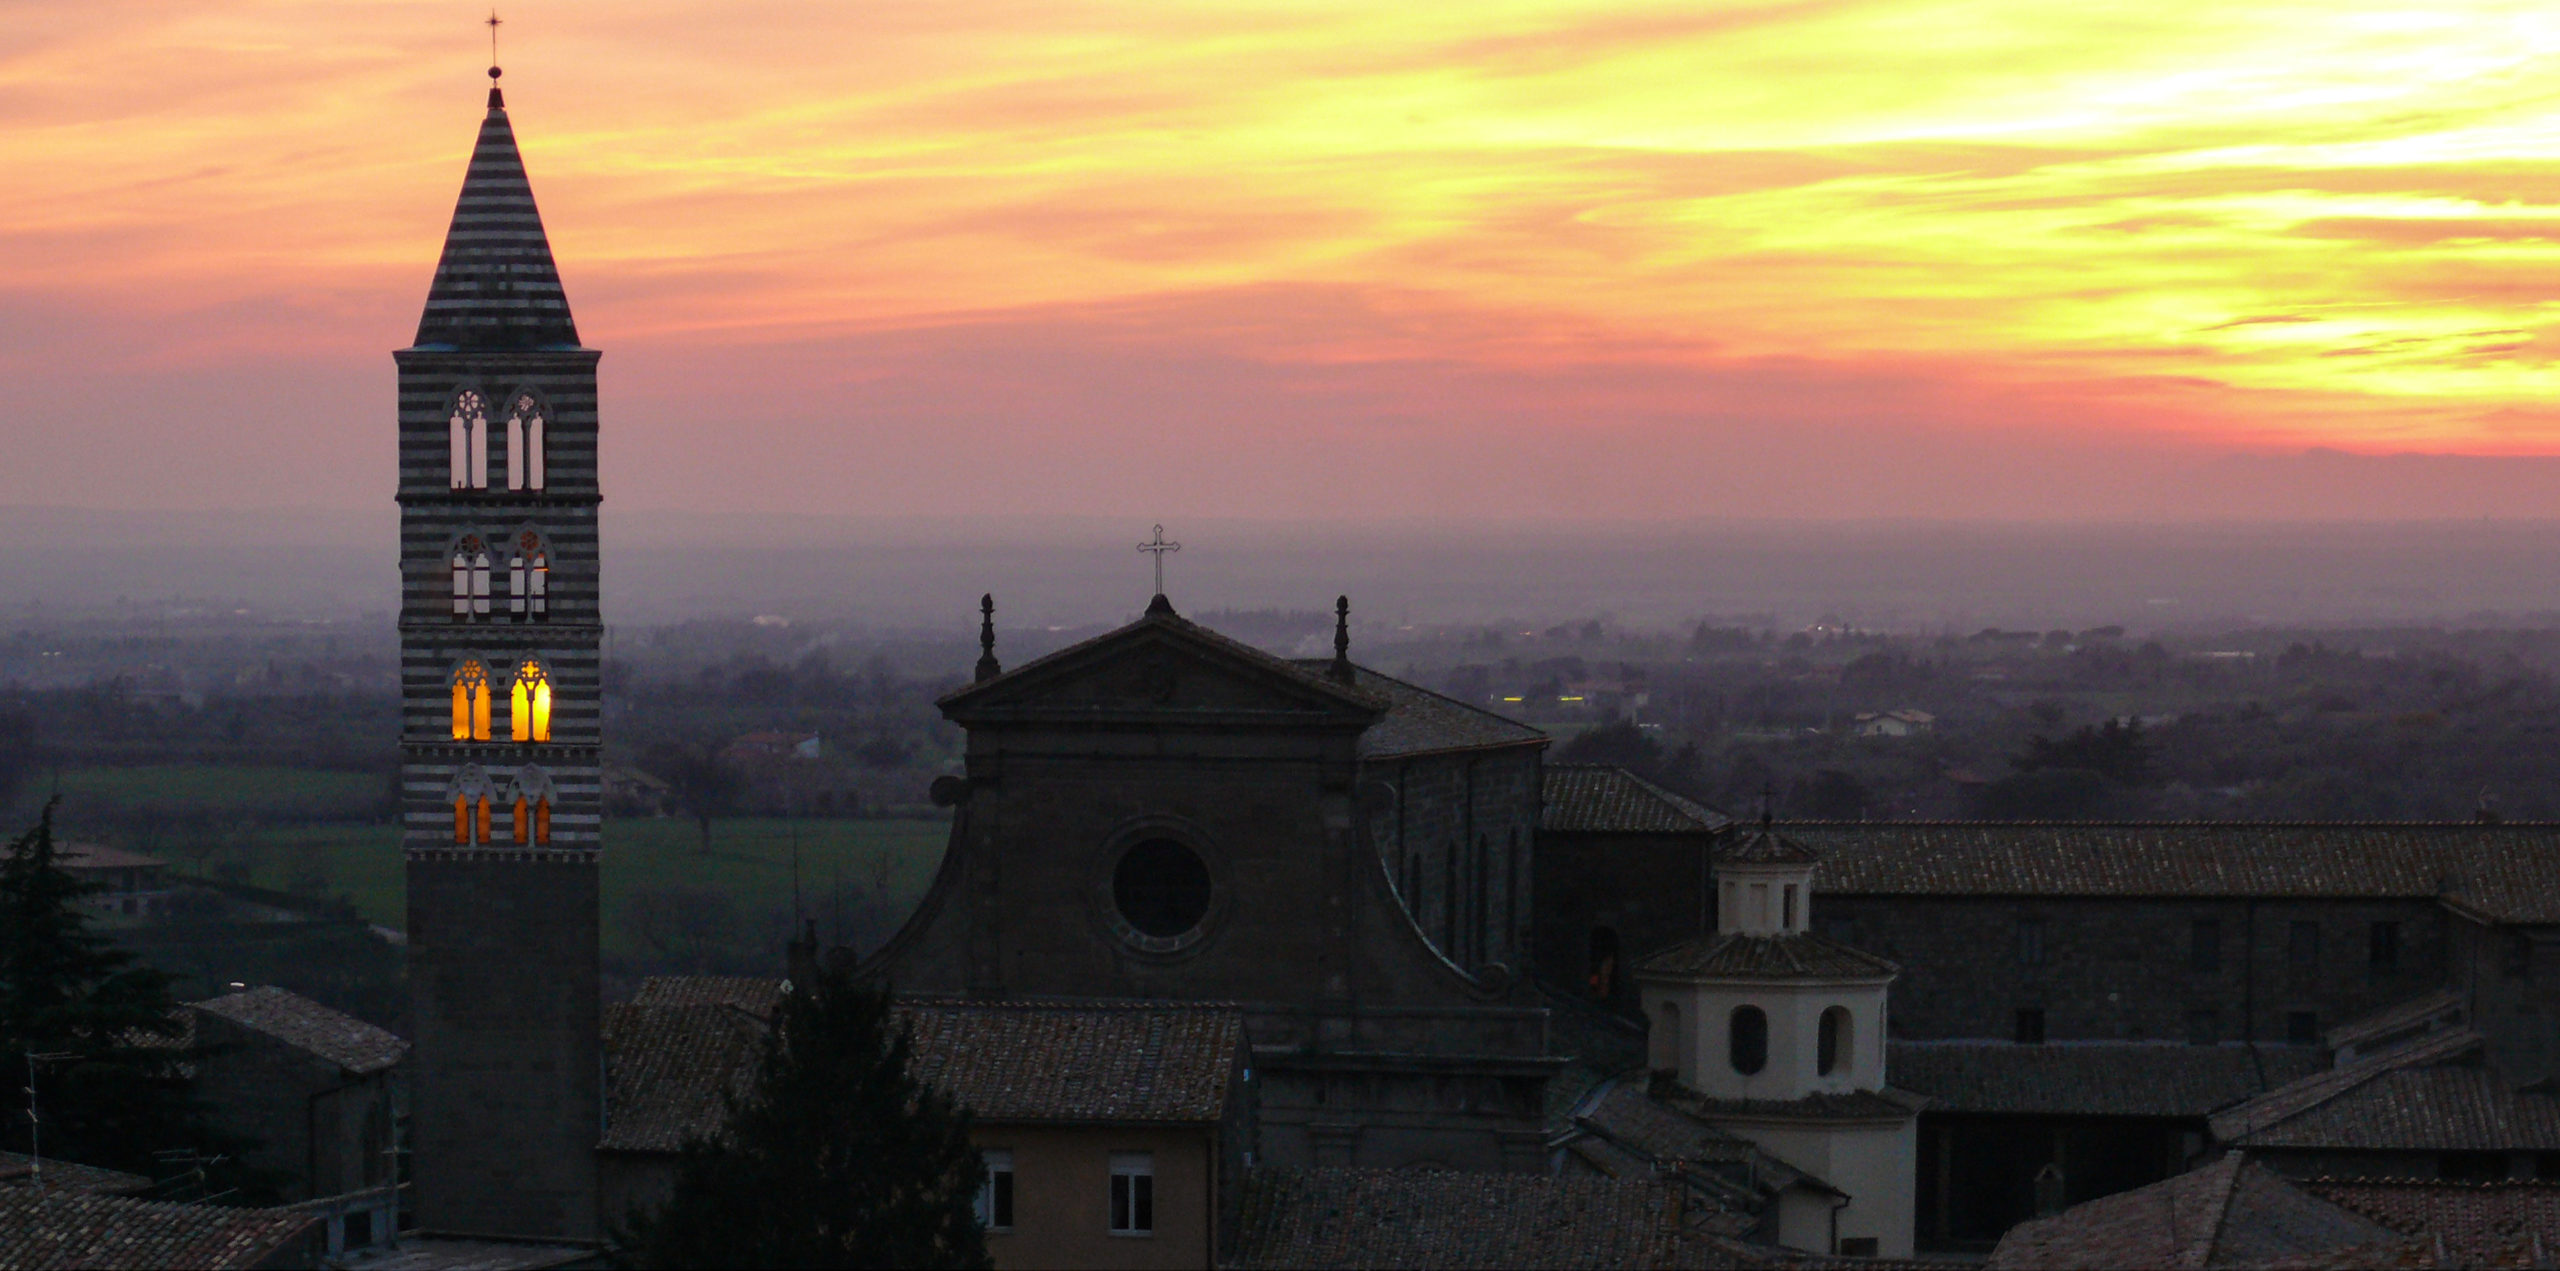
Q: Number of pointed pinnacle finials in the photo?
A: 2